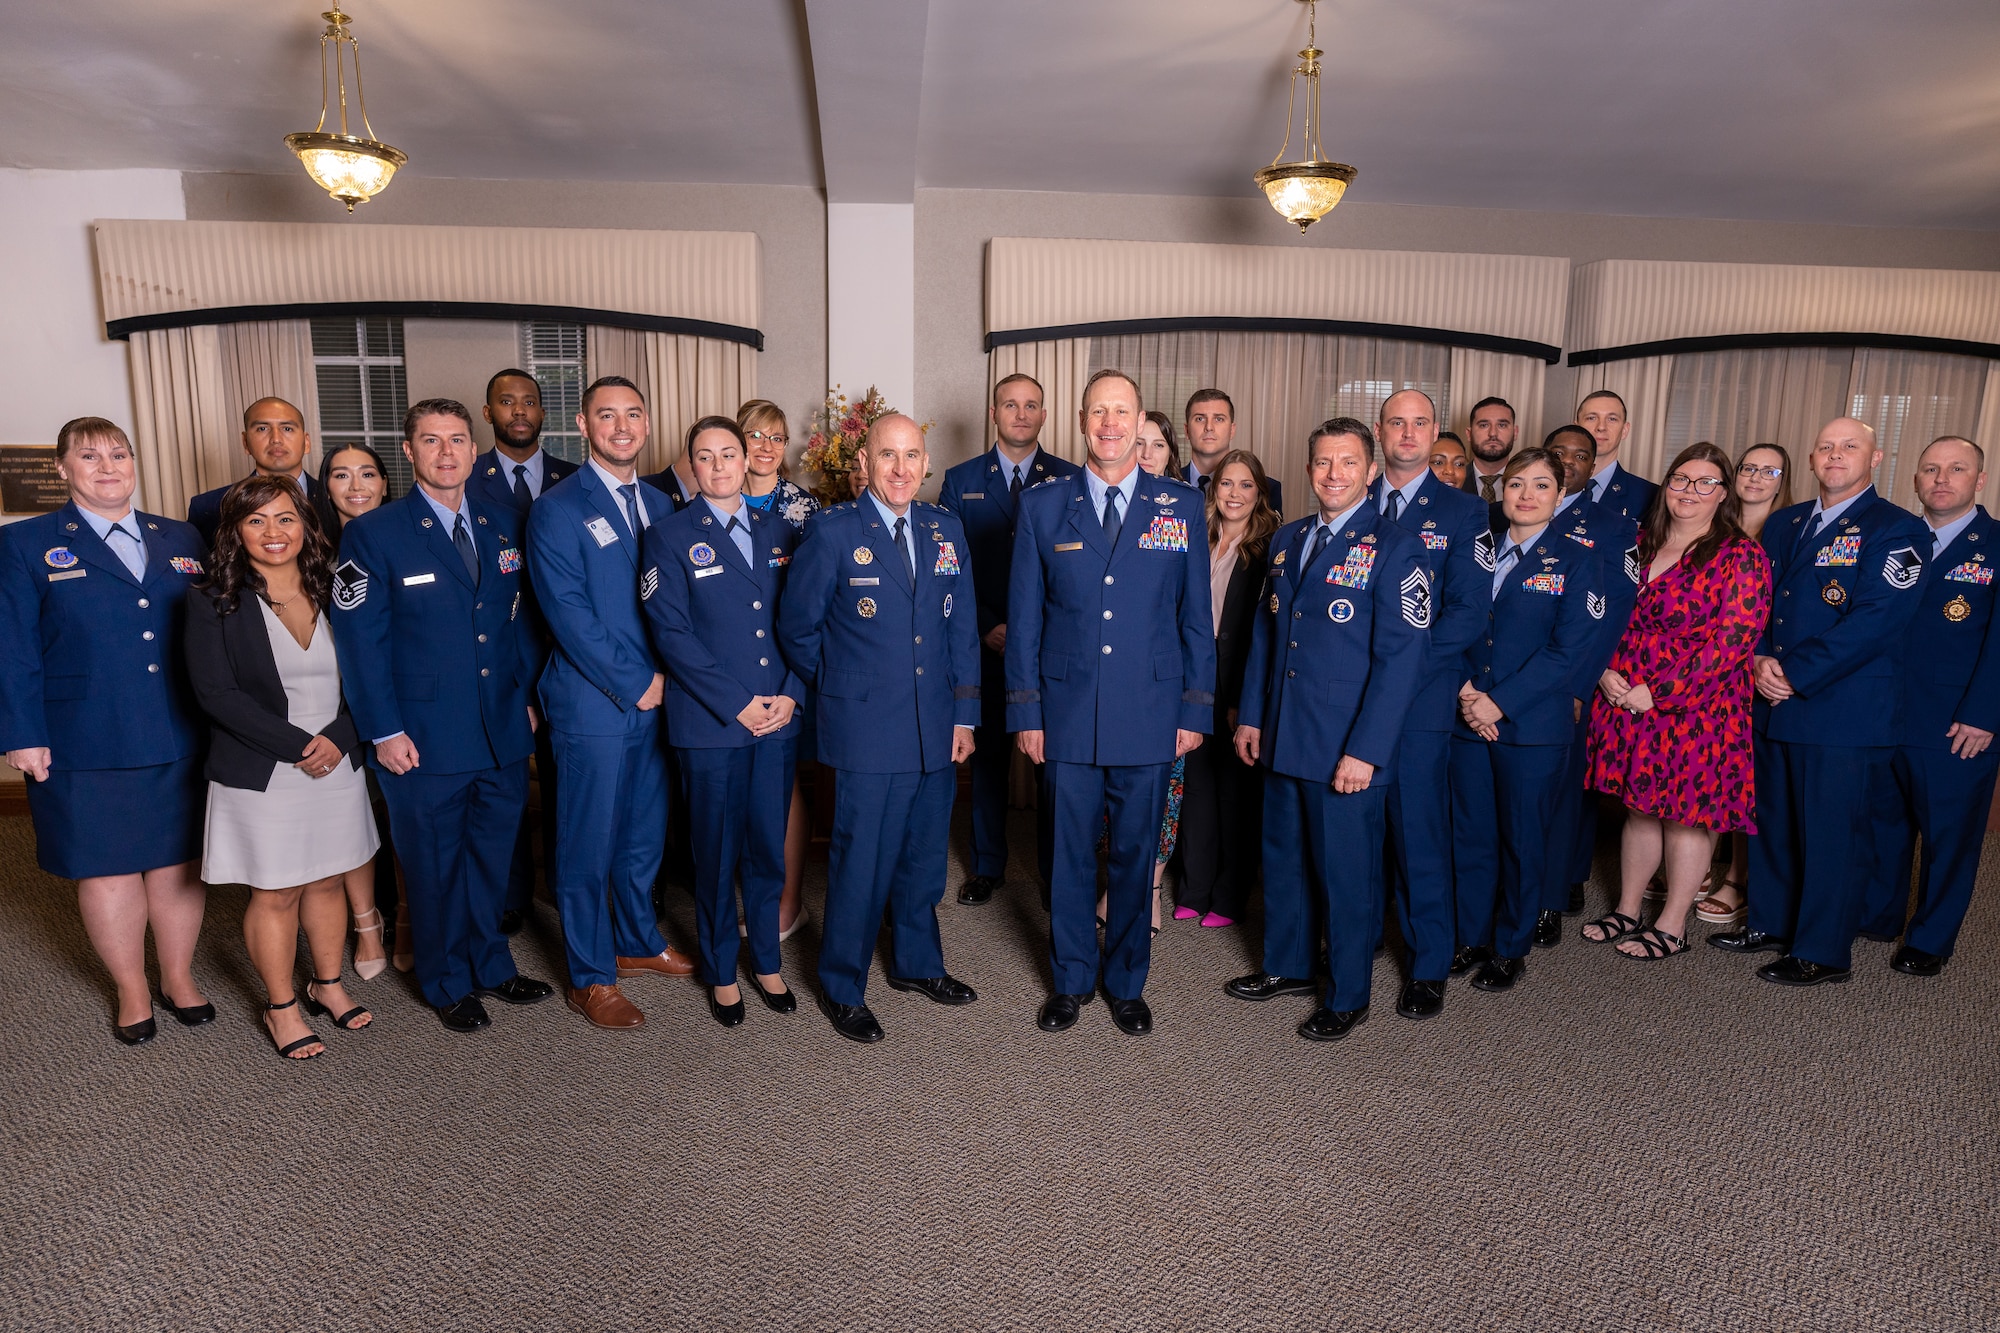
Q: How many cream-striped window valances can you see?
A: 3